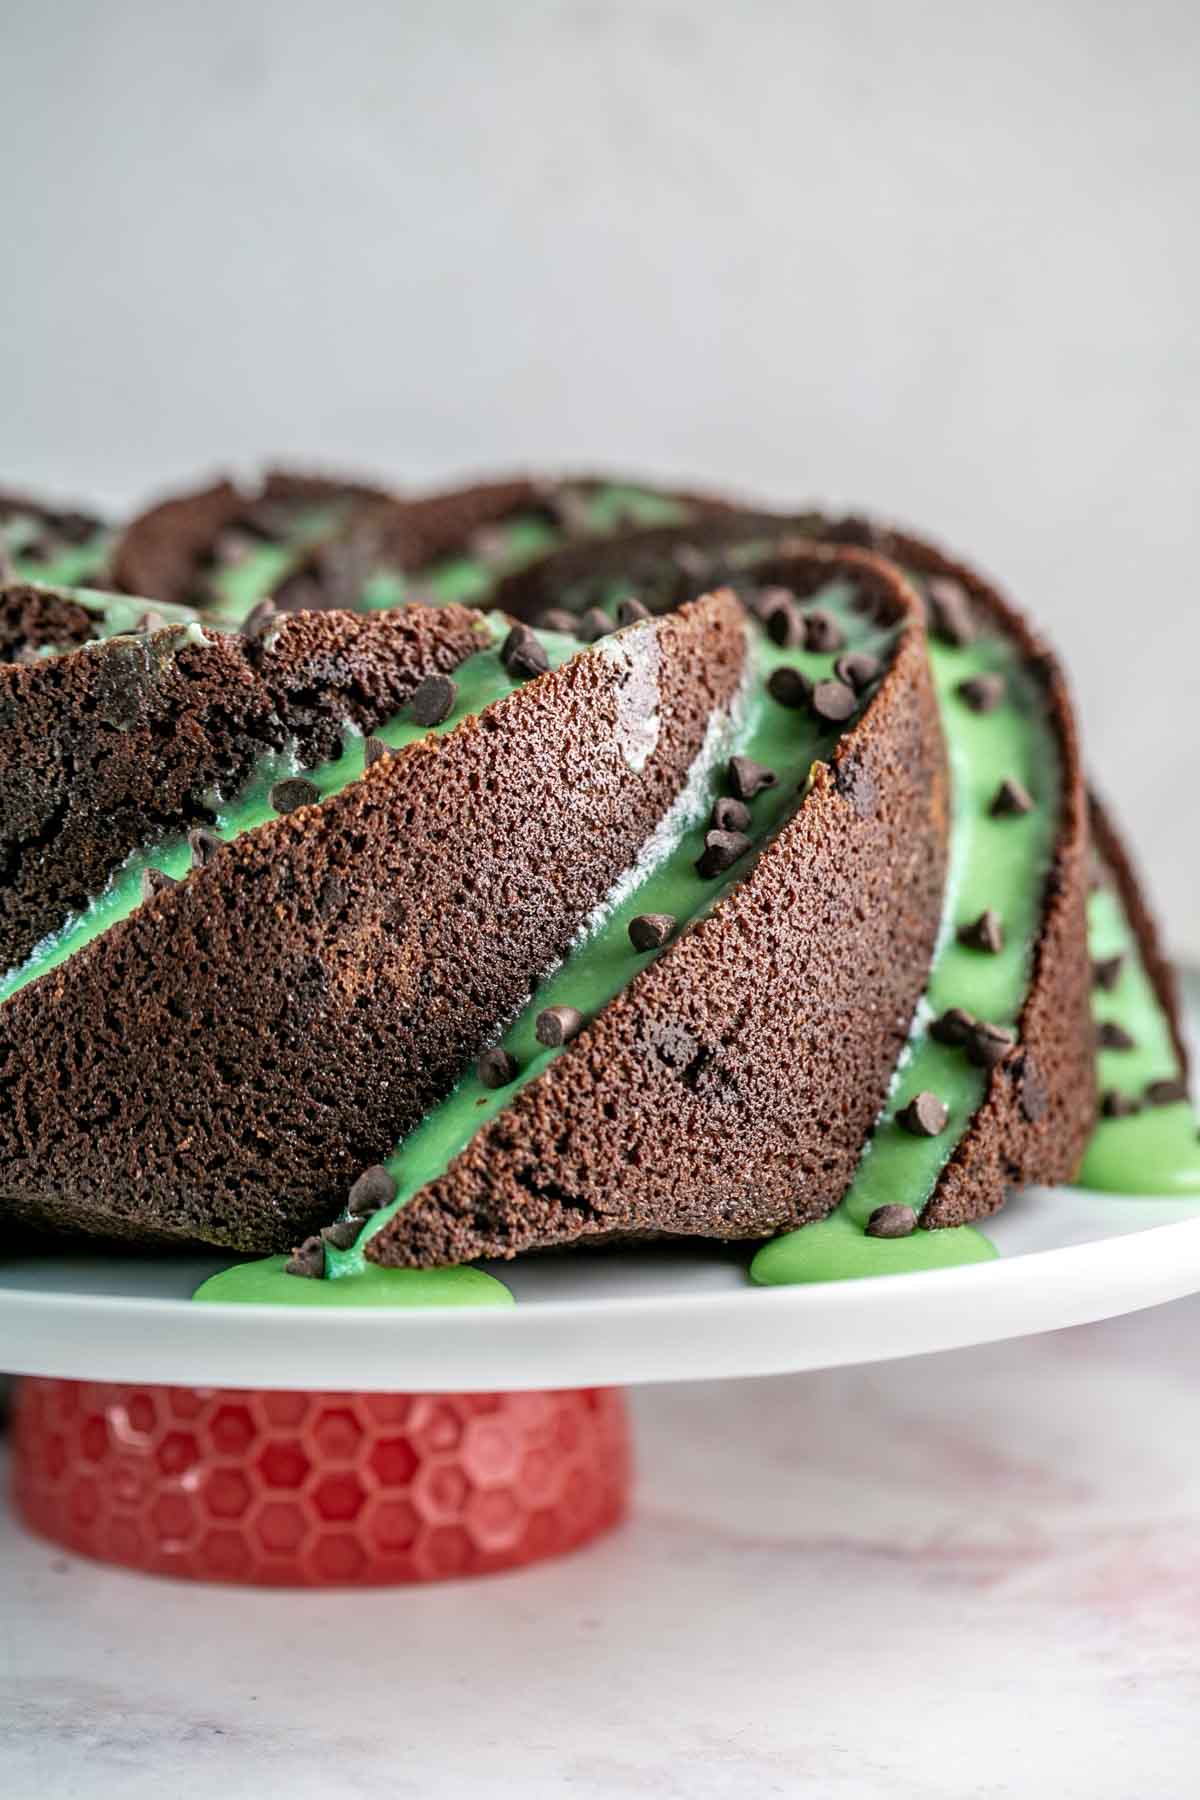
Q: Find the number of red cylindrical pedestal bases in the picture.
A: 1